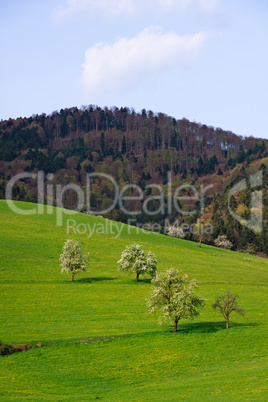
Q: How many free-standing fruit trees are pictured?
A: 4